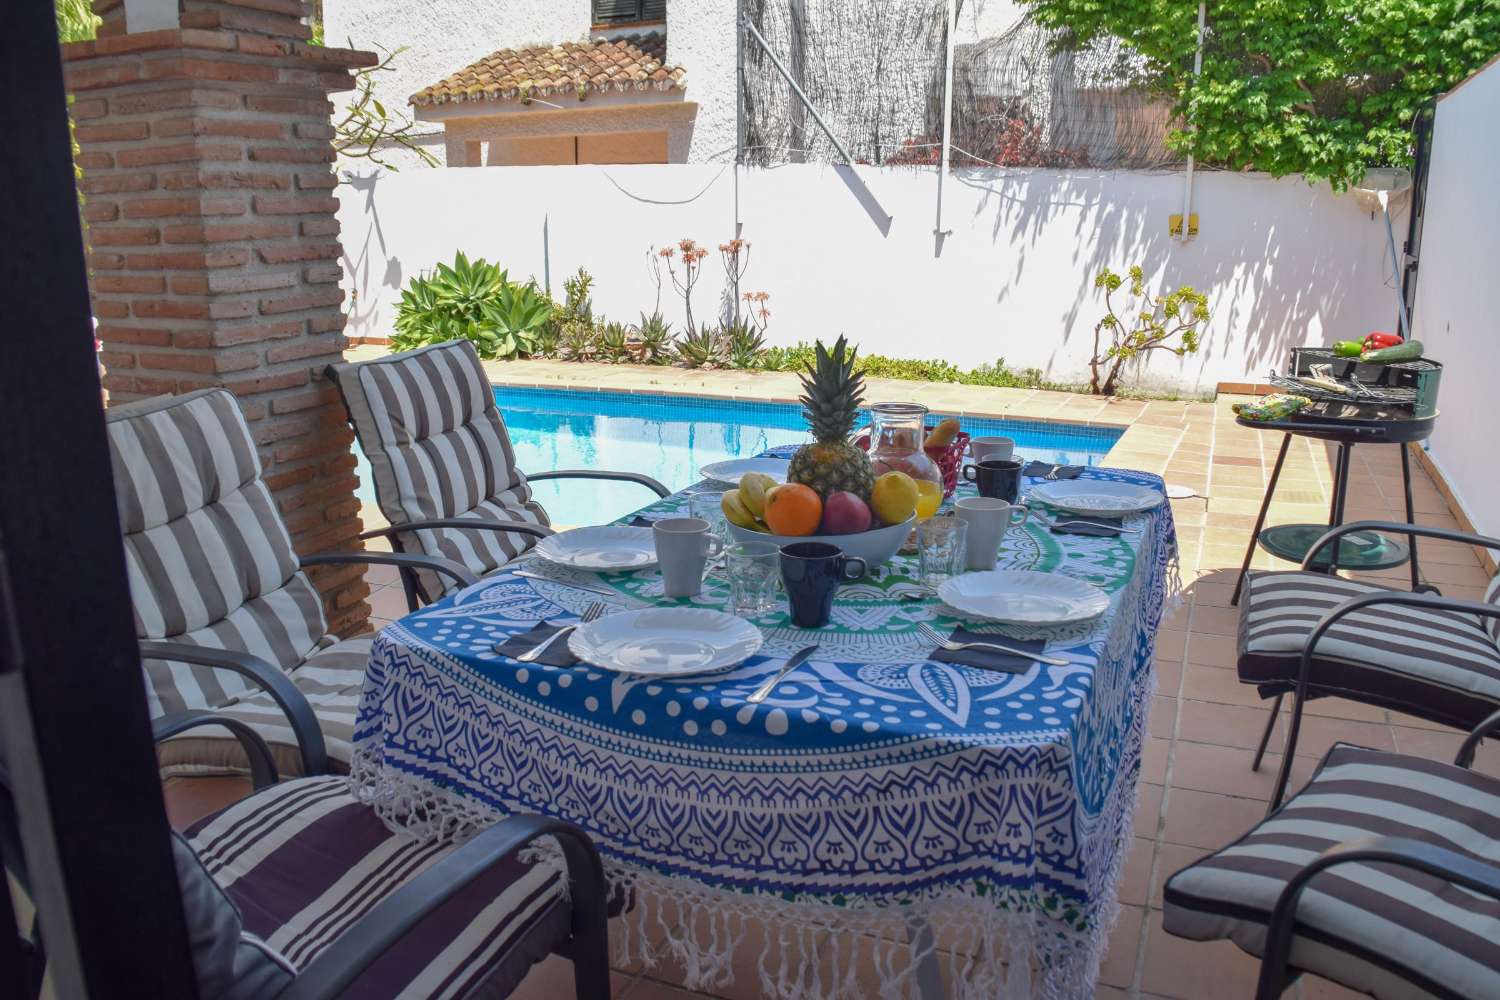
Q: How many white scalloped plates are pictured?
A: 5